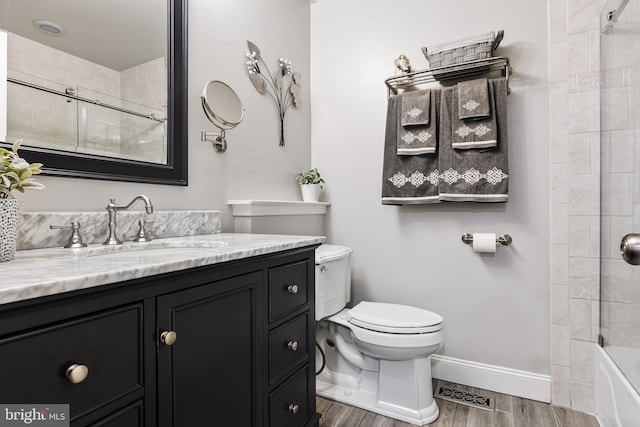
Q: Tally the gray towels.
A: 6